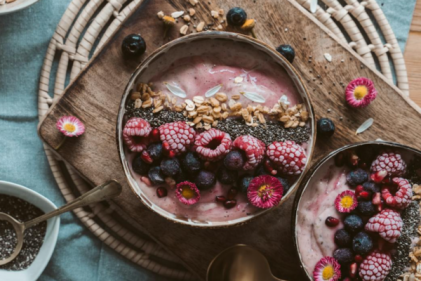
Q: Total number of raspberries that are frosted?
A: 9